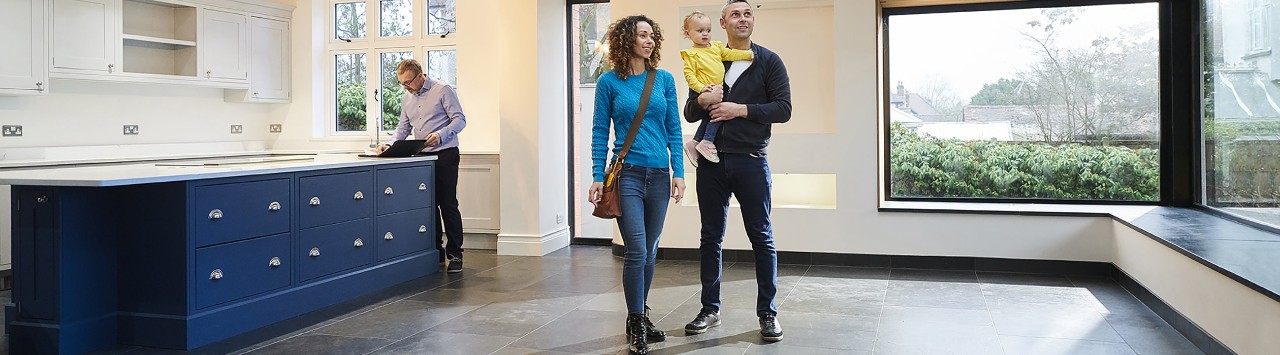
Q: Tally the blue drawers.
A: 6